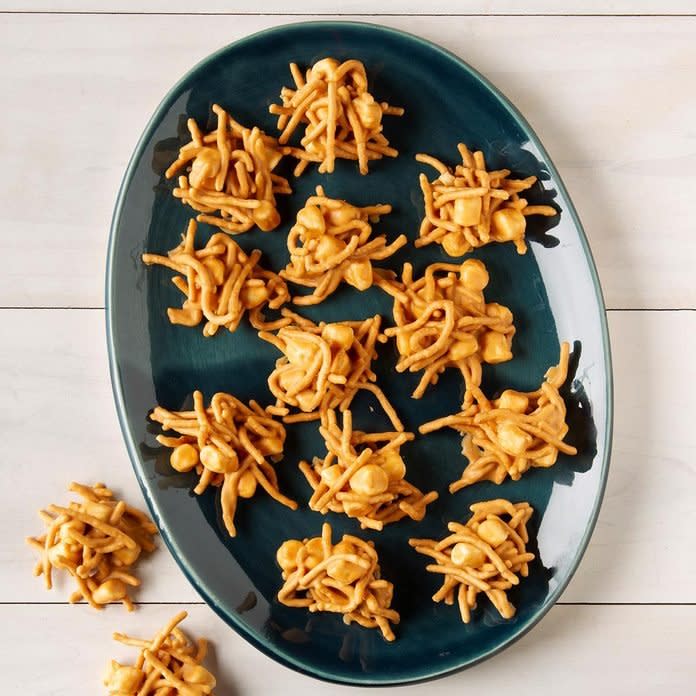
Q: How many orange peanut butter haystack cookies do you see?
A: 14